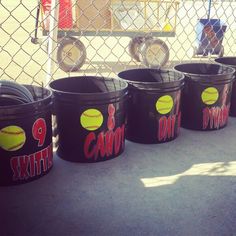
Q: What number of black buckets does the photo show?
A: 5